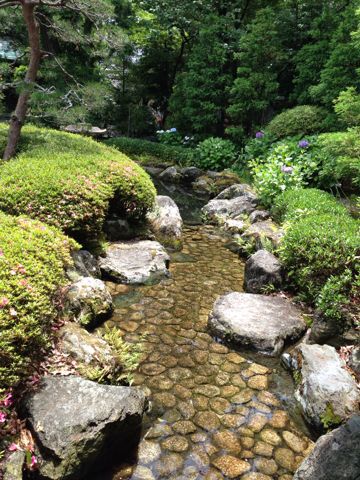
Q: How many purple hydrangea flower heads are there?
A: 3